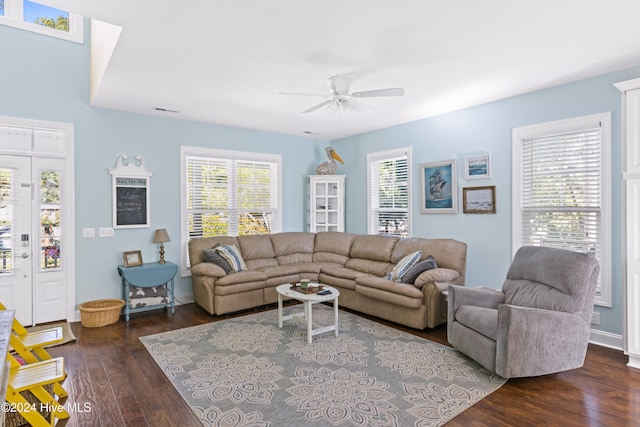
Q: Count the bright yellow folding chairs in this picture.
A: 2